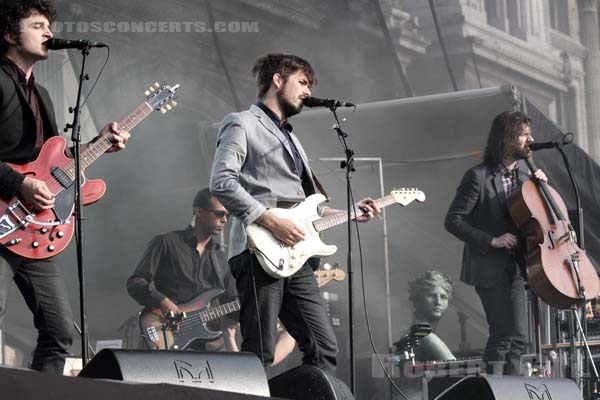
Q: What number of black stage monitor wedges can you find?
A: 3